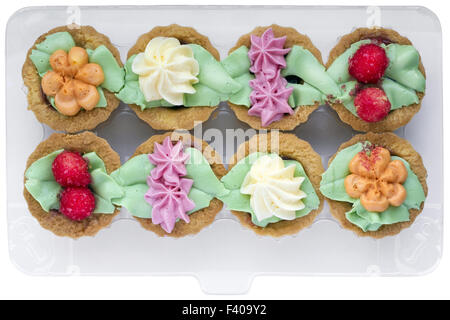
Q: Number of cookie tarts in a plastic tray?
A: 8